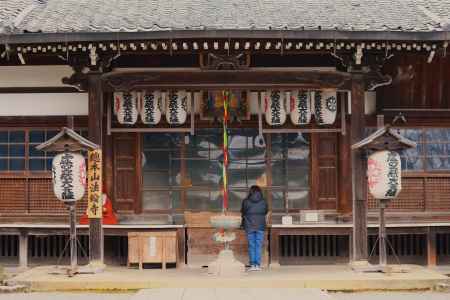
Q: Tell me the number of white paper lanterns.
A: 8